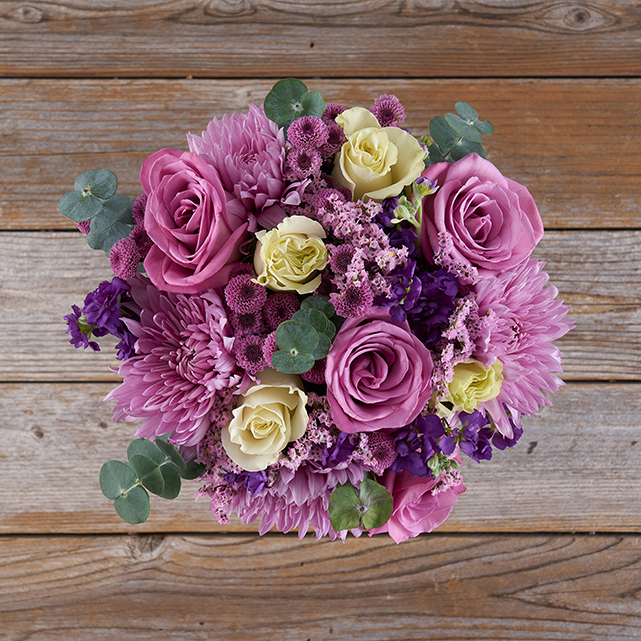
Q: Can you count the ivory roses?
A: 4